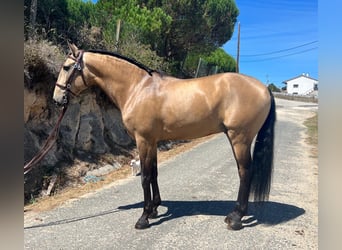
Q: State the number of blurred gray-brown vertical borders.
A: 2